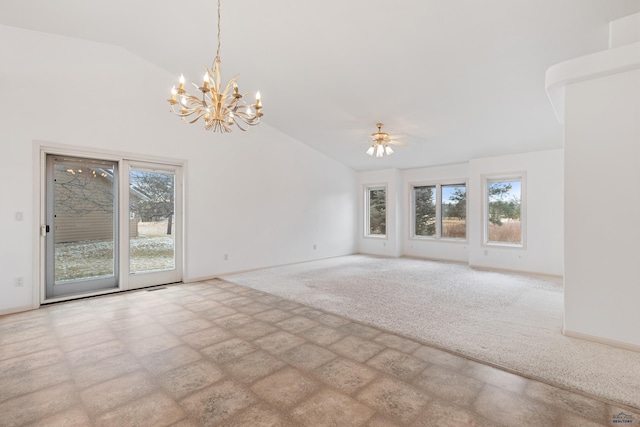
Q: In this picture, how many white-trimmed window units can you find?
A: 3